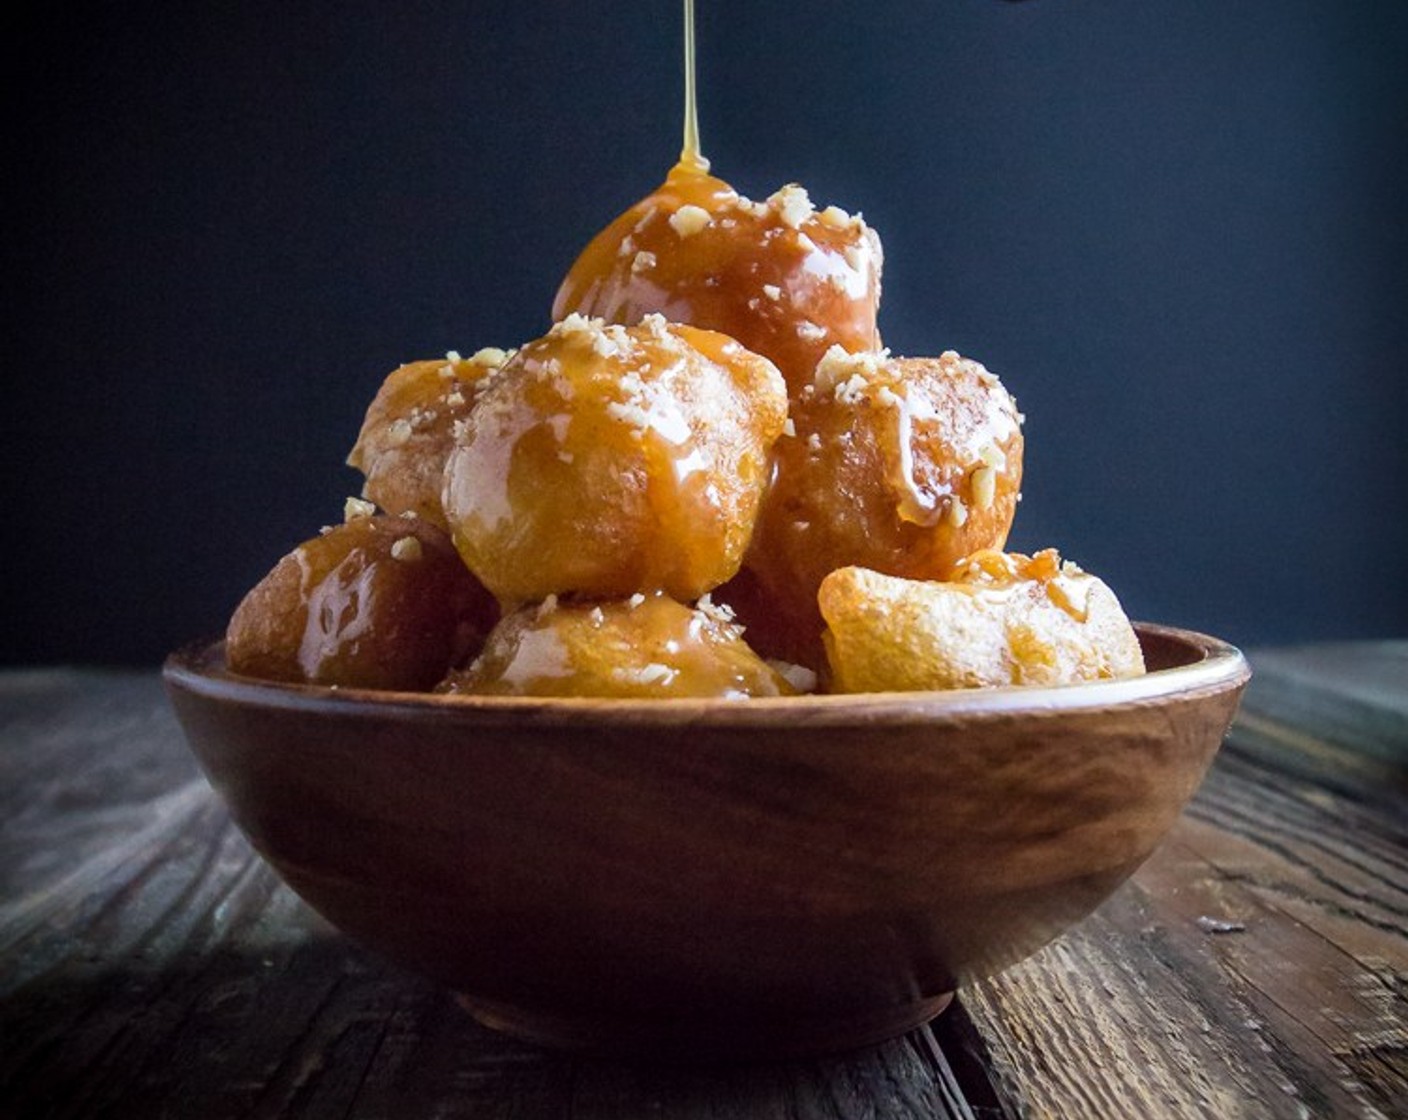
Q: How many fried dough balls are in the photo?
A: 7